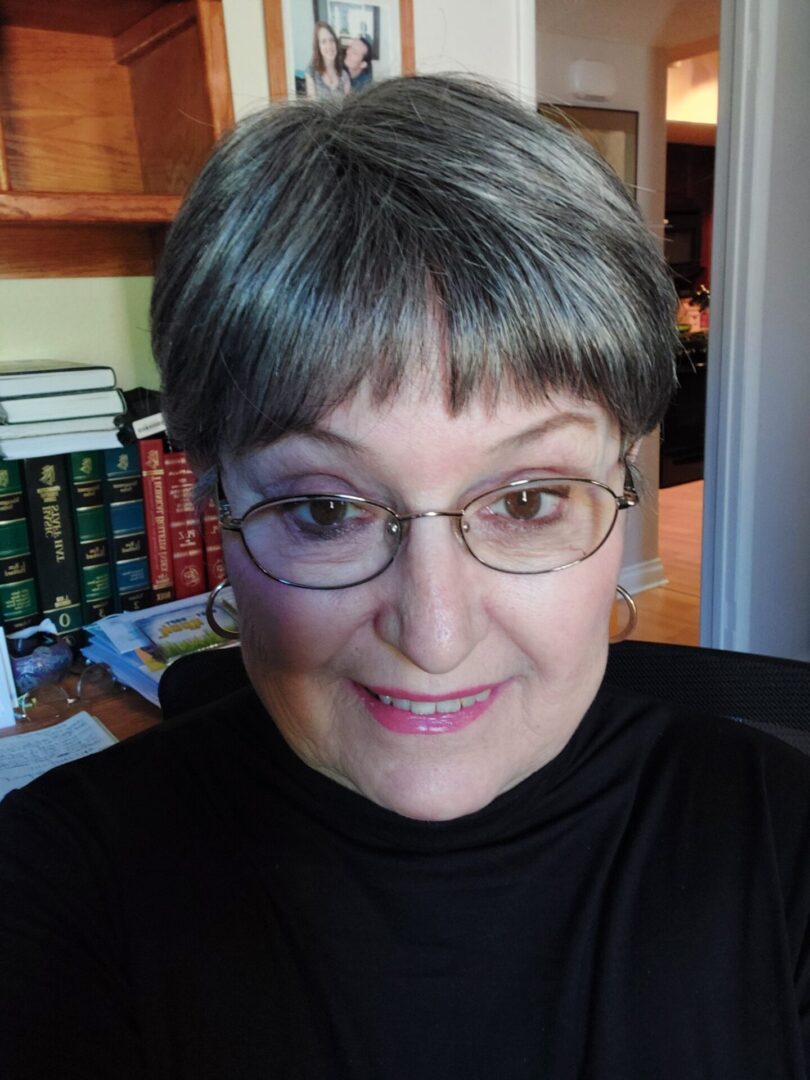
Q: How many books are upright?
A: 7